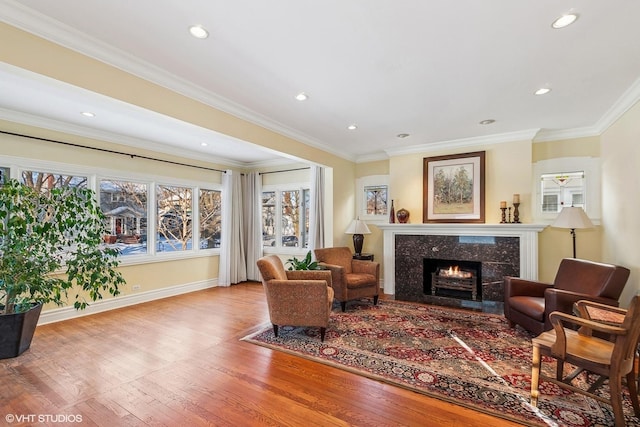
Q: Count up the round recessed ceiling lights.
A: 9